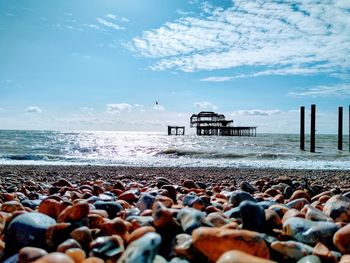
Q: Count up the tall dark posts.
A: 3